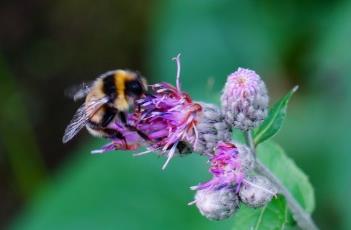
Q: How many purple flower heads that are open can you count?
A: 2